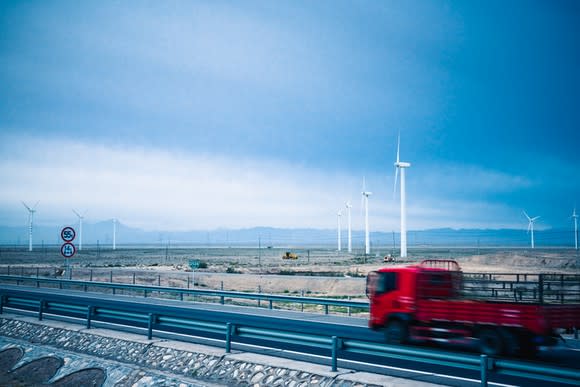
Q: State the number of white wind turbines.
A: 9